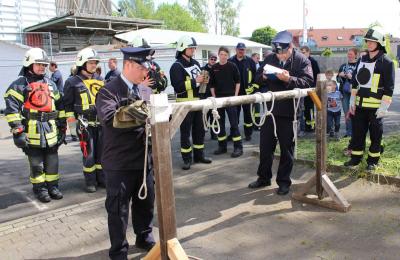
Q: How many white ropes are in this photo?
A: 4